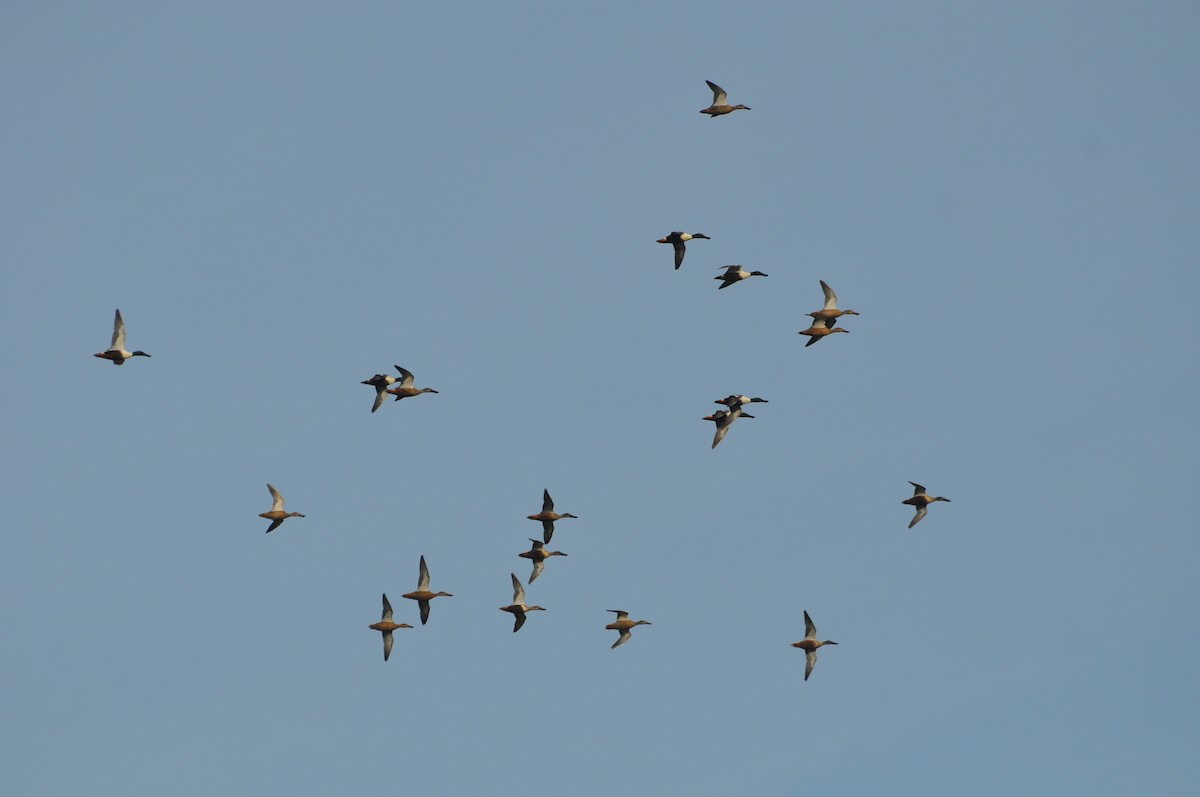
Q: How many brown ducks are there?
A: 13